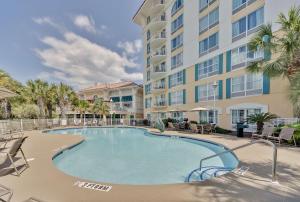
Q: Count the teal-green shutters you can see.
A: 12